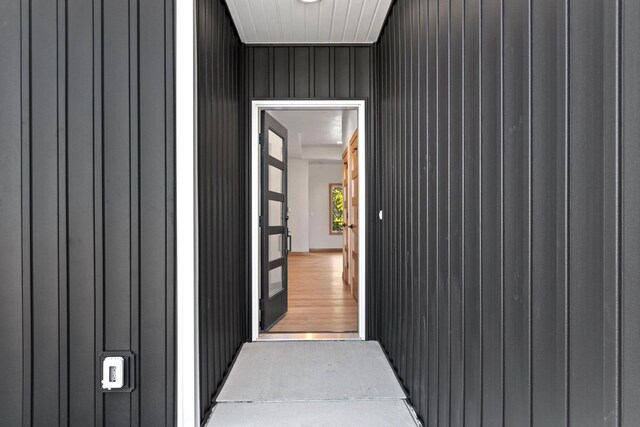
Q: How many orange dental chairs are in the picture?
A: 0